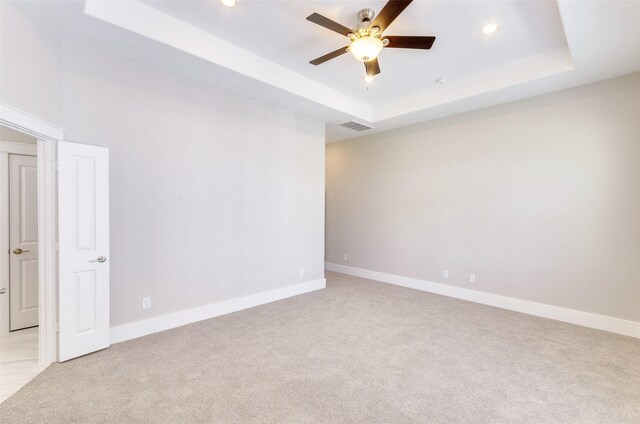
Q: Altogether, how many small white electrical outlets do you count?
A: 5